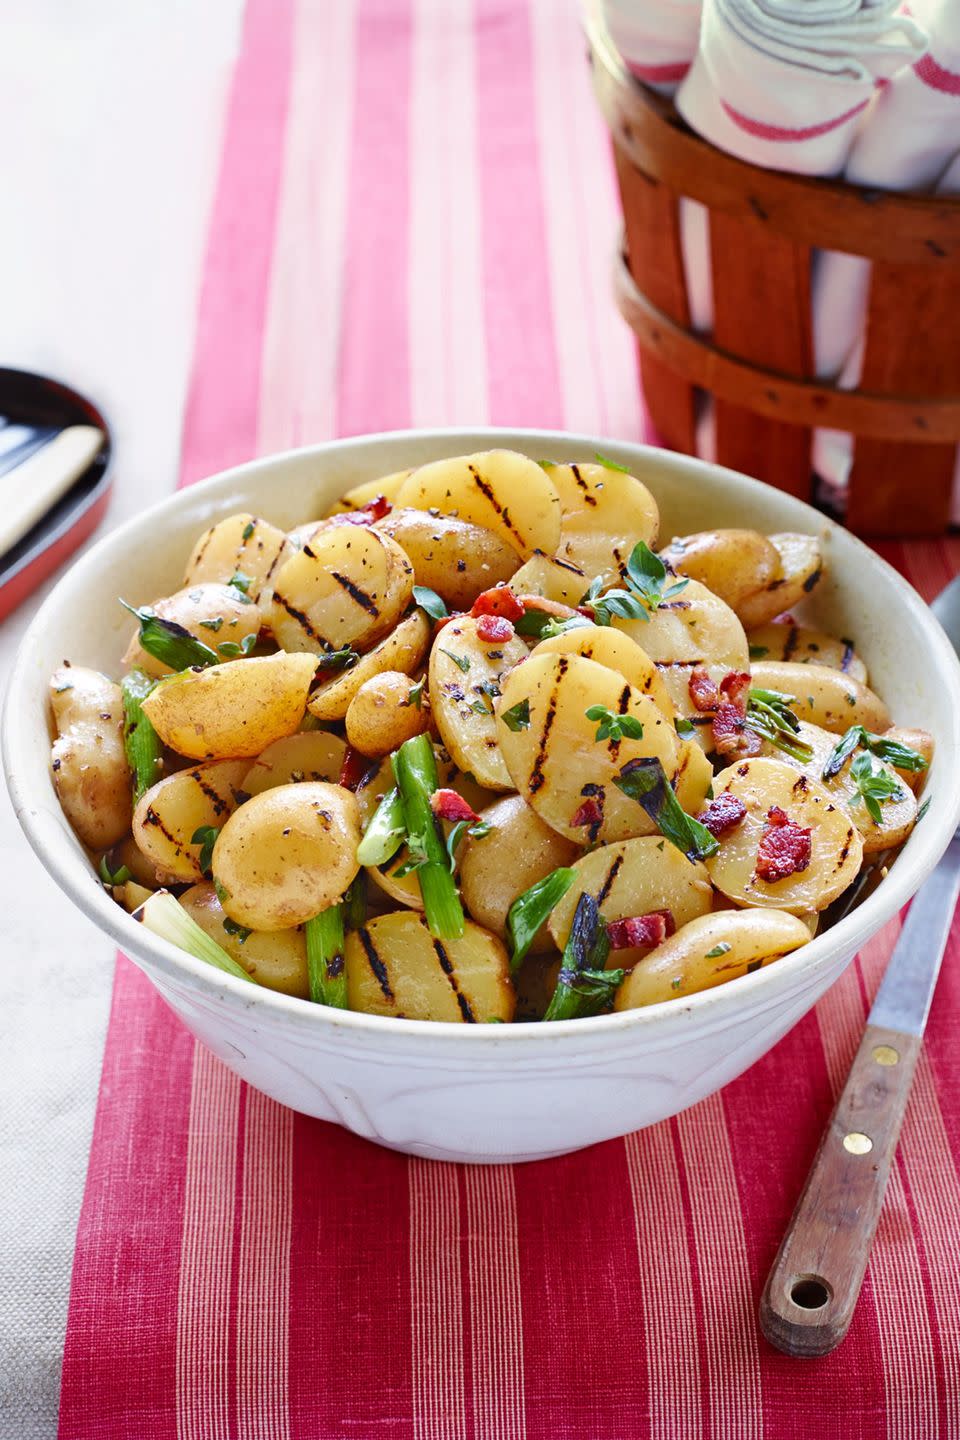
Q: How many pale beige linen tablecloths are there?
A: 1